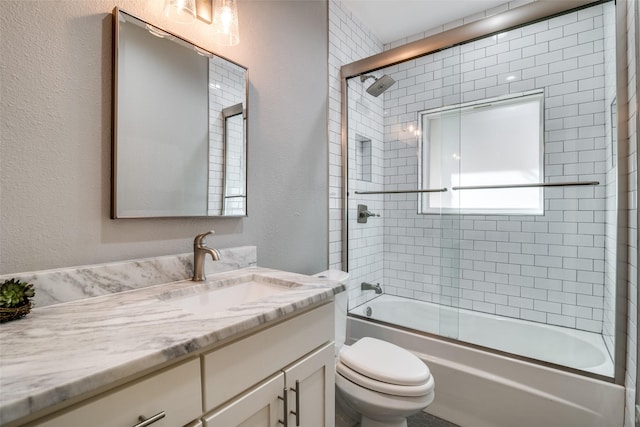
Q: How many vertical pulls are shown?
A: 2